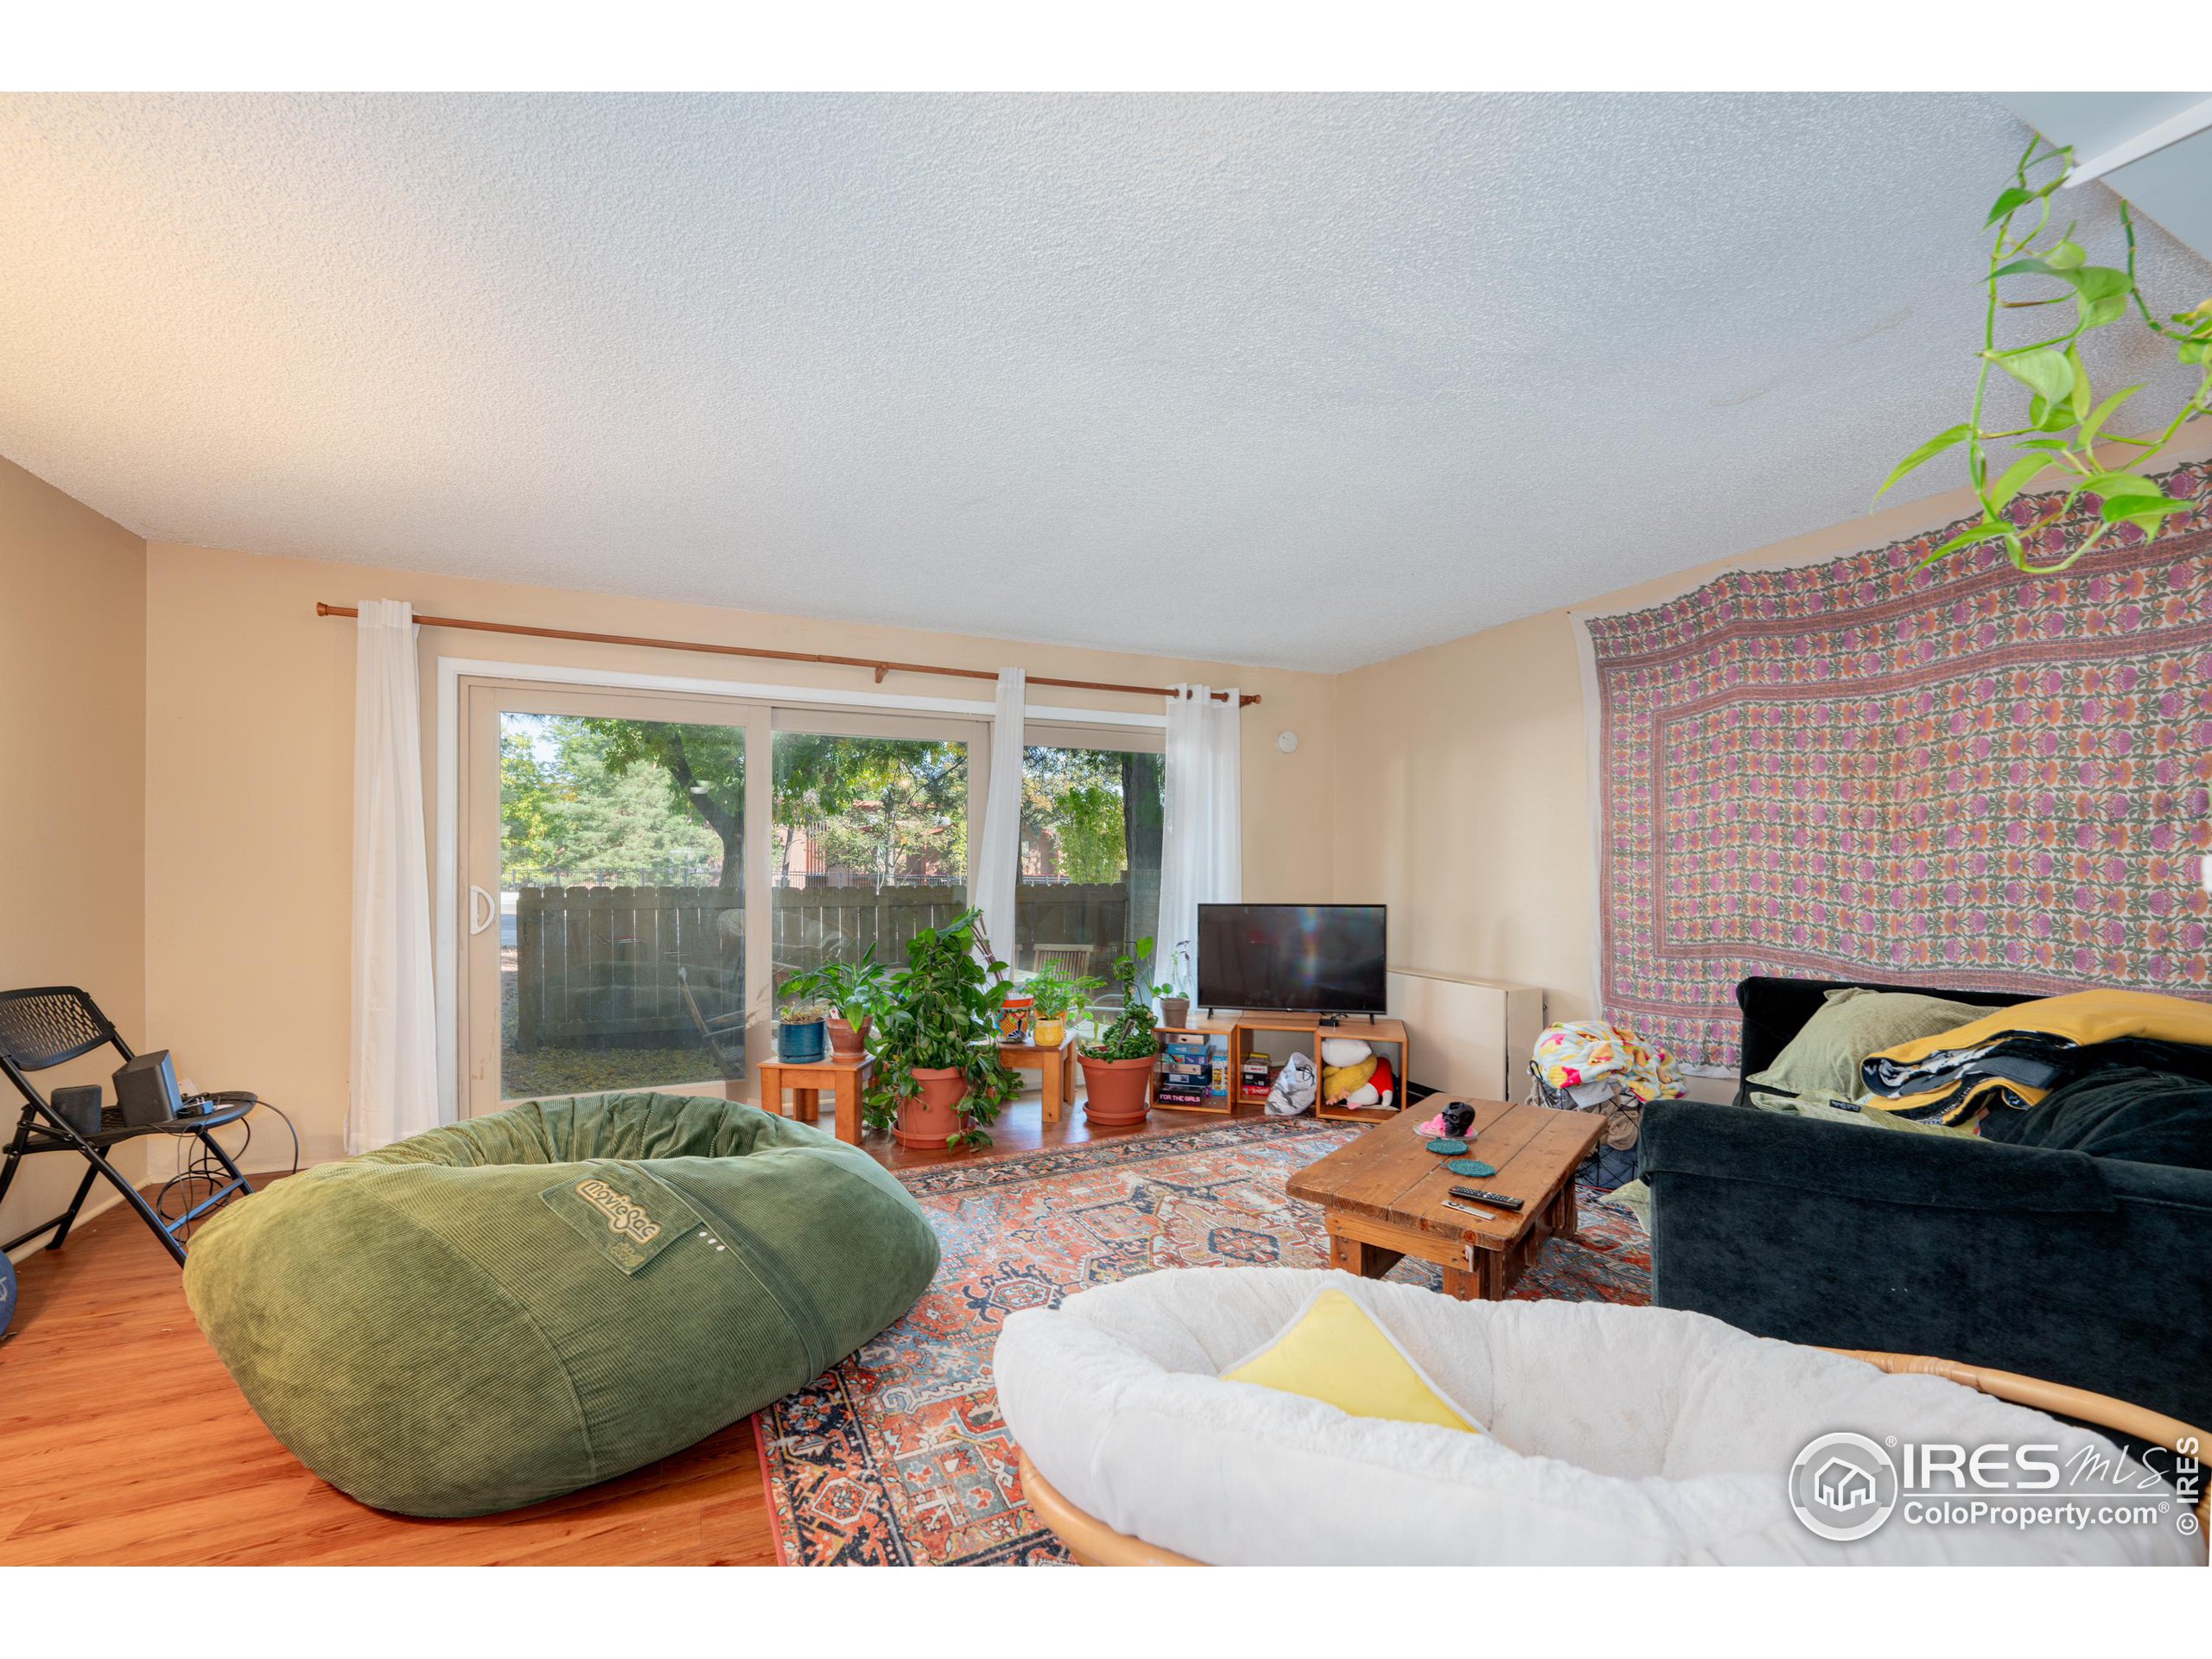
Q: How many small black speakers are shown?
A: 2